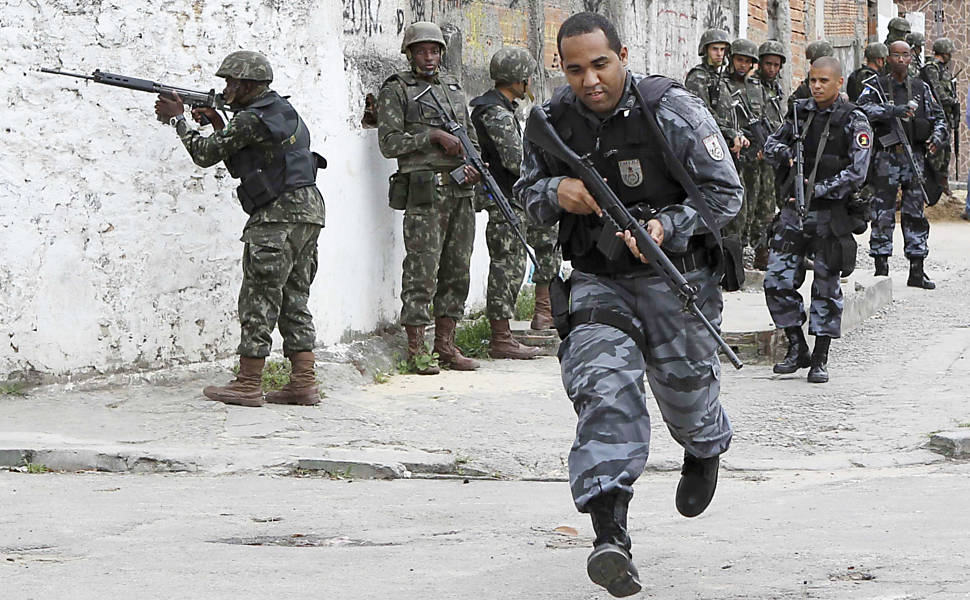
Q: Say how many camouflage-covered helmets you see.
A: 11